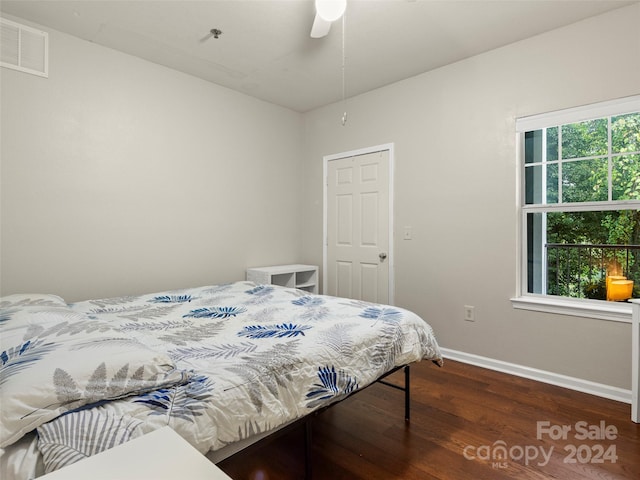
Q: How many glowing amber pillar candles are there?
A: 2